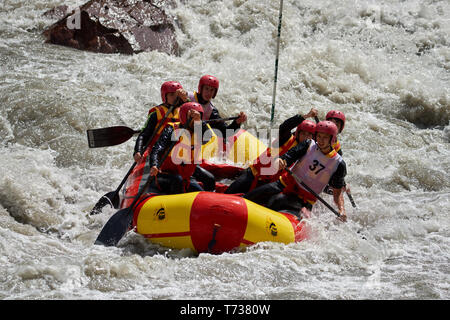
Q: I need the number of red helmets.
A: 6